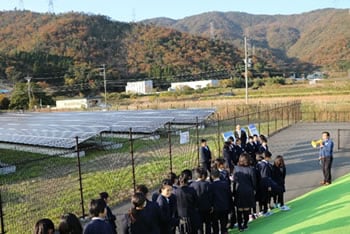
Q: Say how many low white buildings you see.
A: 3